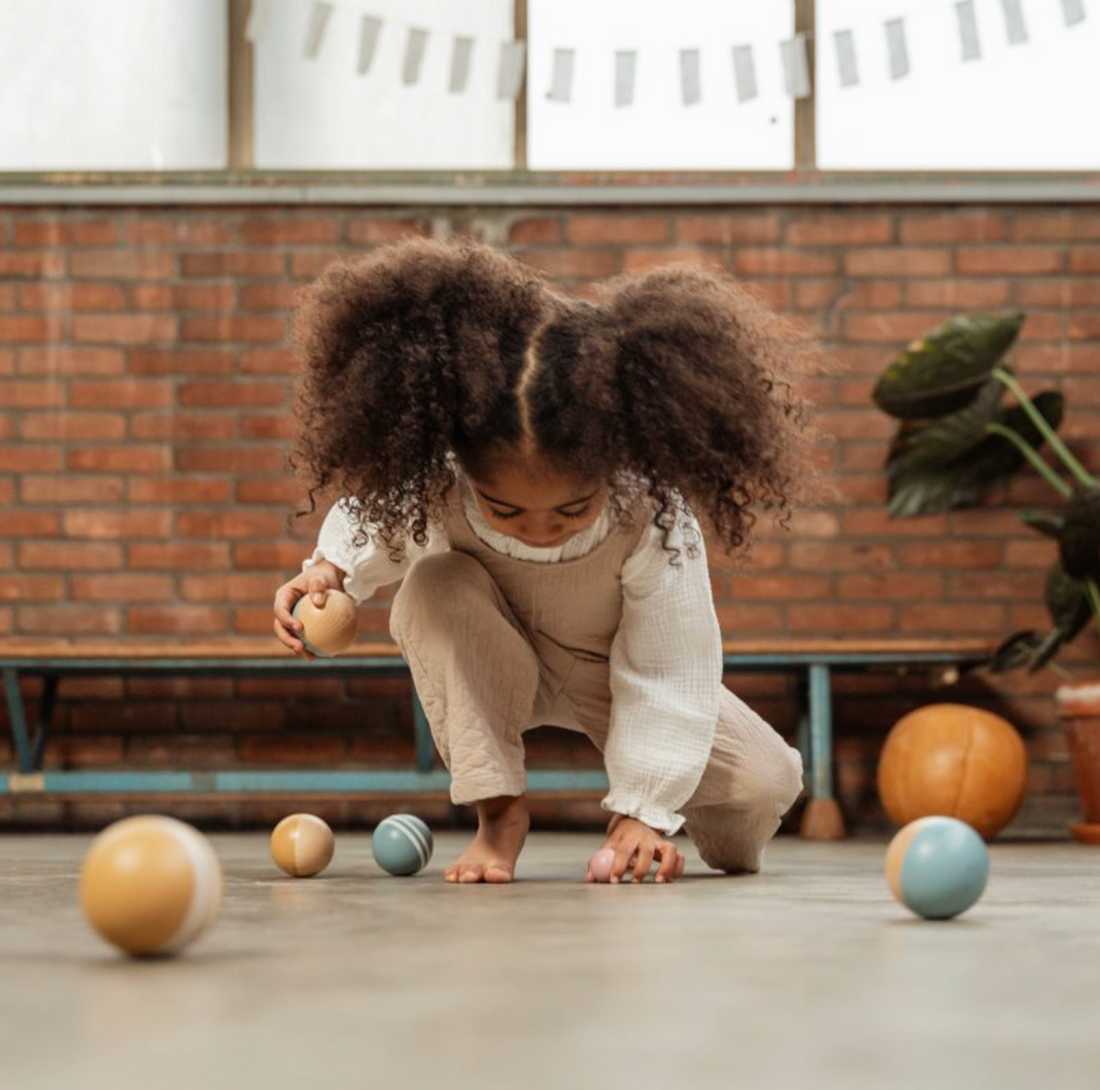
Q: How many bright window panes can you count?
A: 4